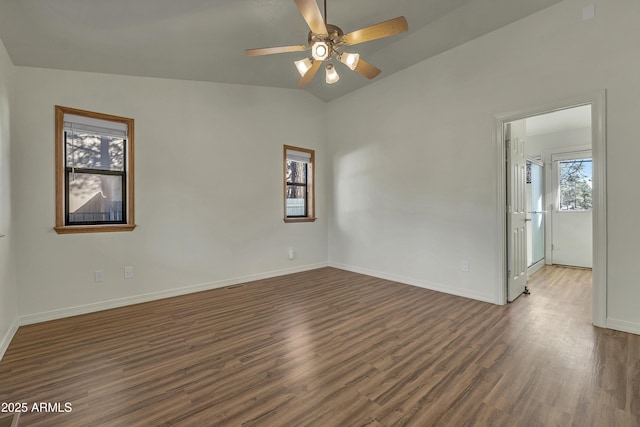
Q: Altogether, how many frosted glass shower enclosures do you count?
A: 1